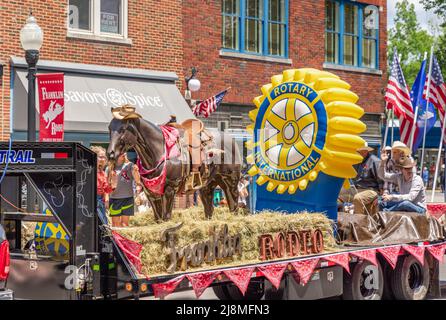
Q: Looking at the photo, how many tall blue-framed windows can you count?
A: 2